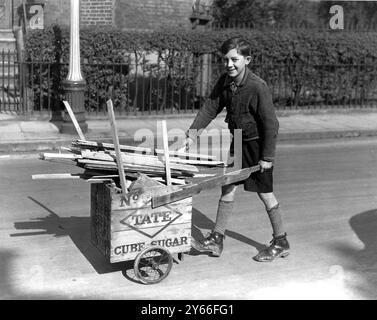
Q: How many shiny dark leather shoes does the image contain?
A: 2